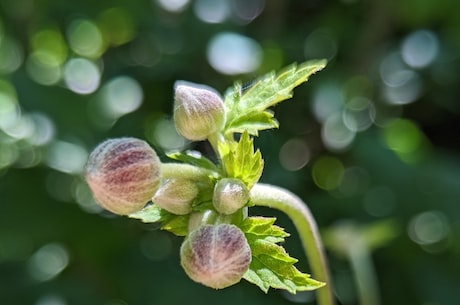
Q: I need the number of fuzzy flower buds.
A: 5